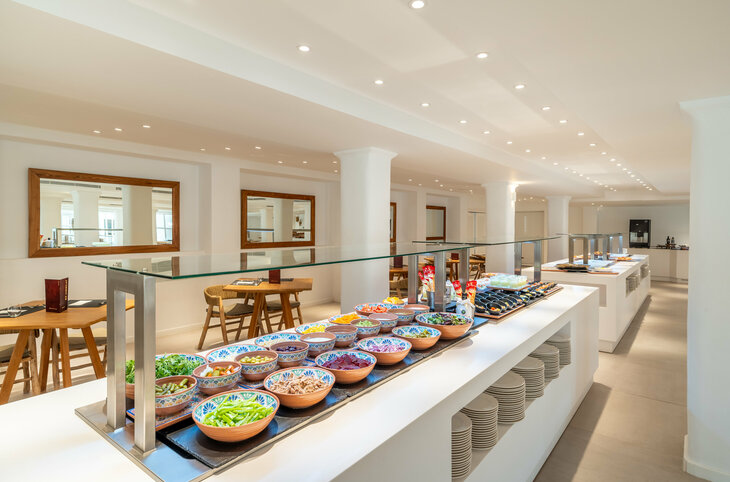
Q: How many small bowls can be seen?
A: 10